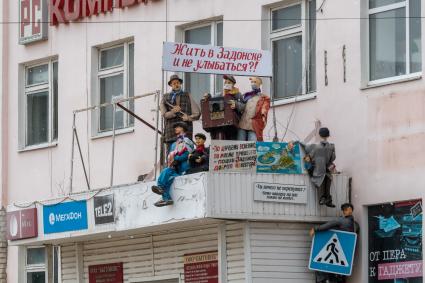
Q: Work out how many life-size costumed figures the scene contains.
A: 7